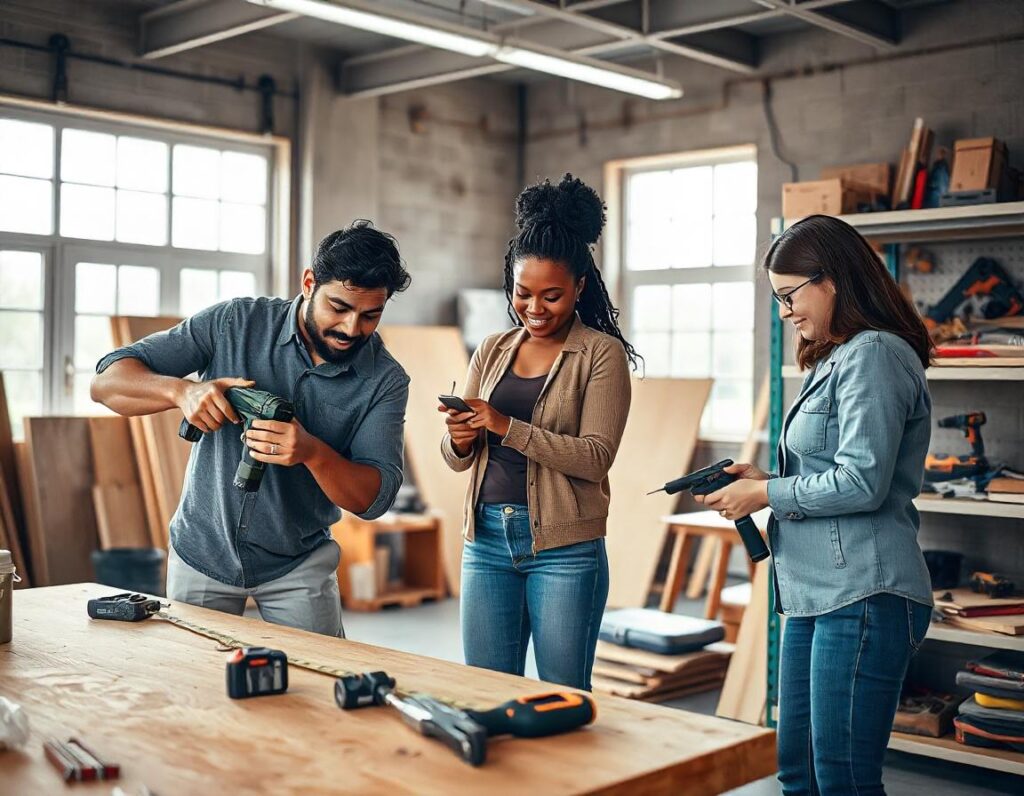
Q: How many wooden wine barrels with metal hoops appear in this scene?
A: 0